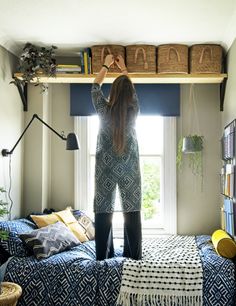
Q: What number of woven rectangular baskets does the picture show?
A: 4